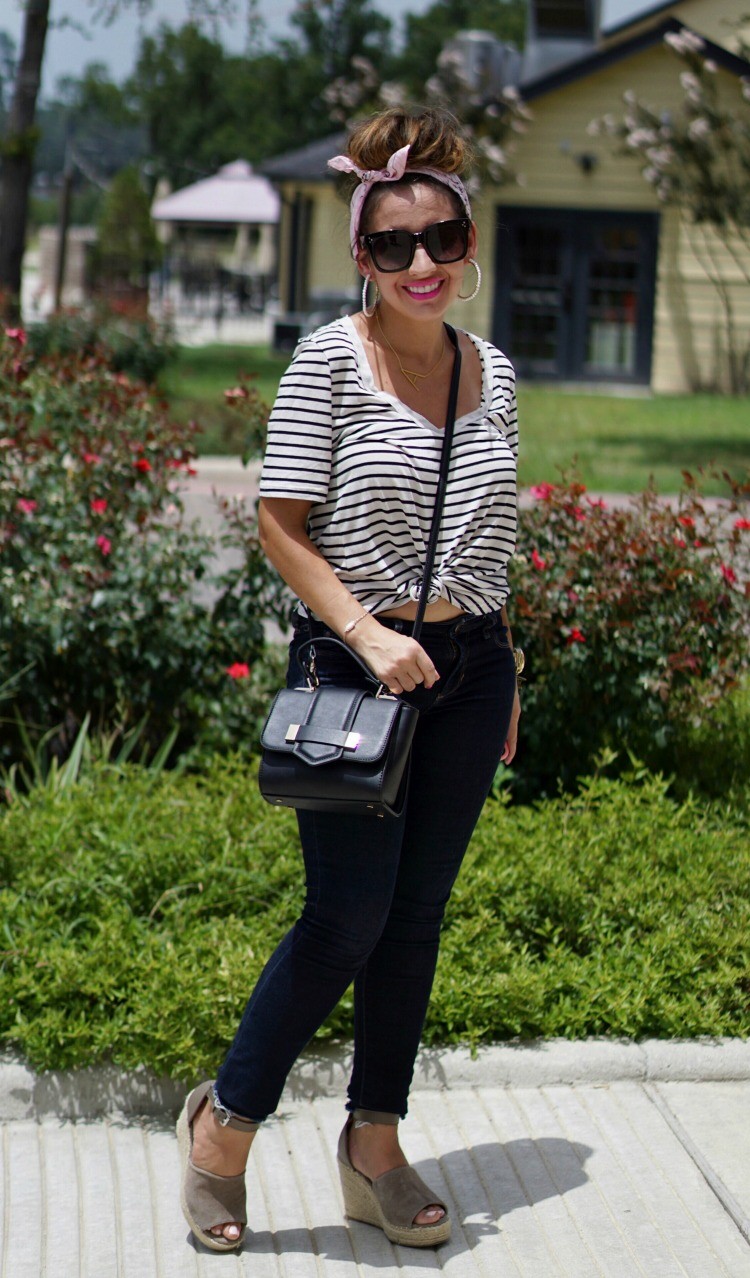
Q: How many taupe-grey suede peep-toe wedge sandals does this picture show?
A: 2